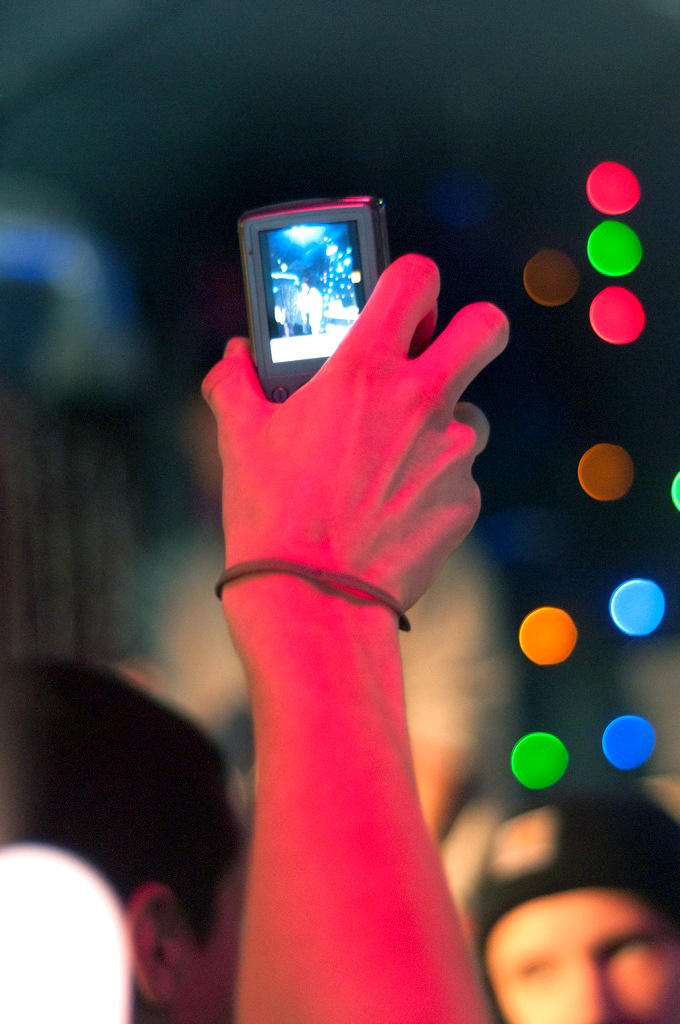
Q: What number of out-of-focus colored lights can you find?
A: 10